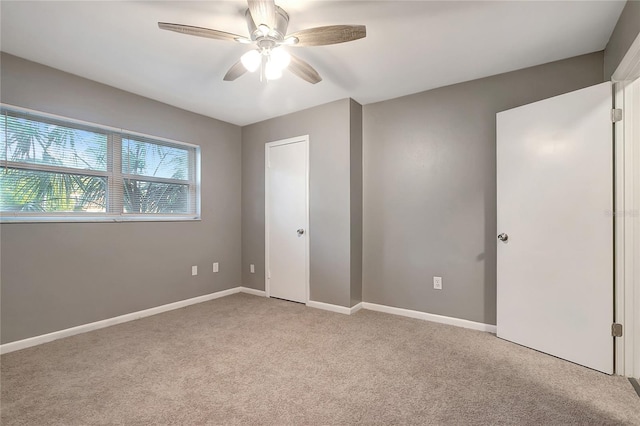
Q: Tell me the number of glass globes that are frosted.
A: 3